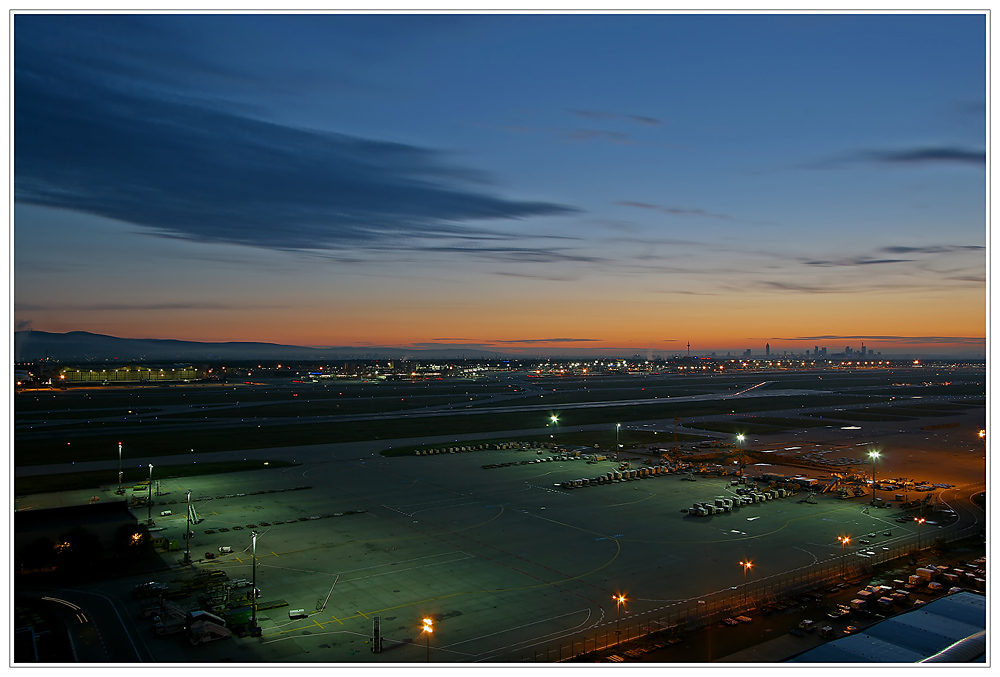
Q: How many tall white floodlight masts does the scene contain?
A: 8